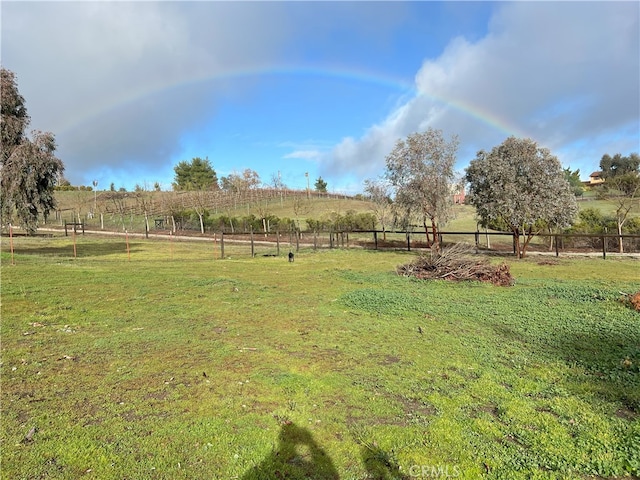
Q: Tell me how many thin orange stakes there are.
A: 5